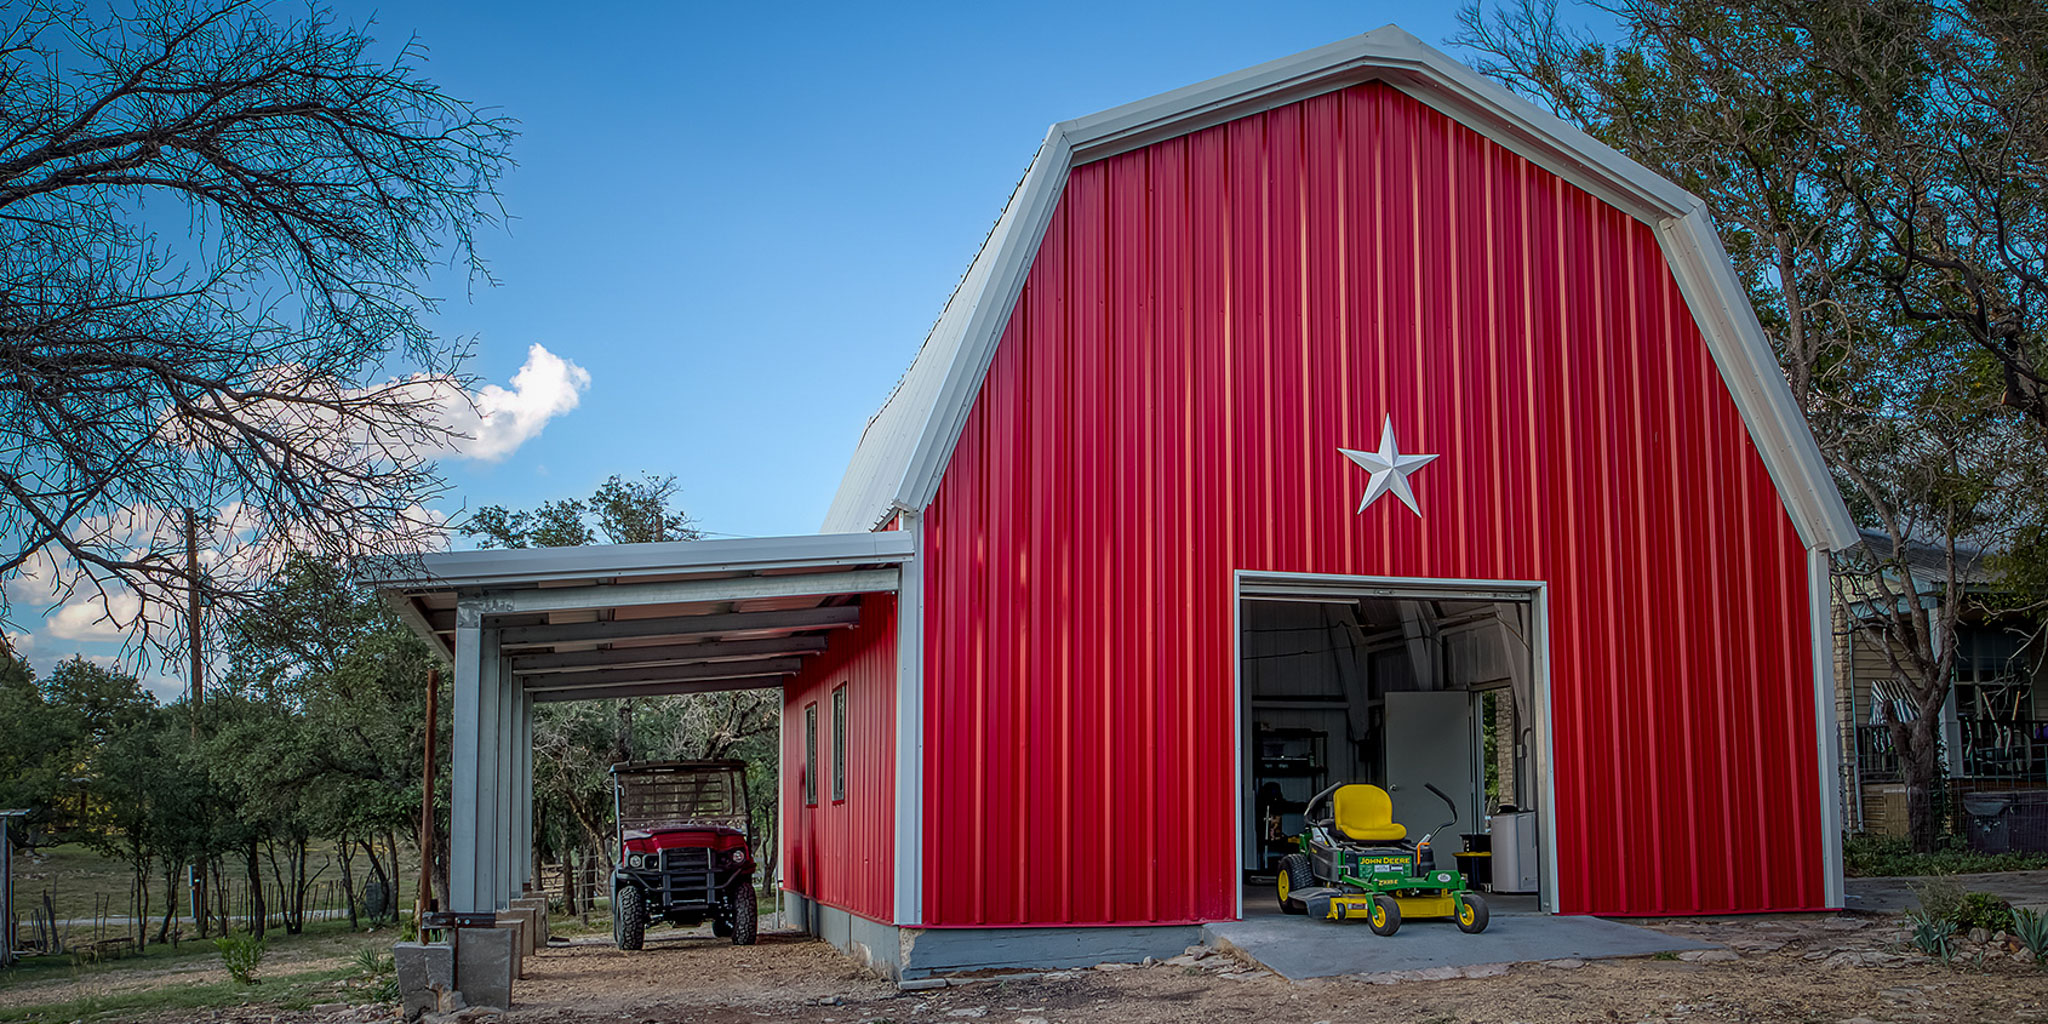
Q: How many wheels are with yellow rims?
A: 3